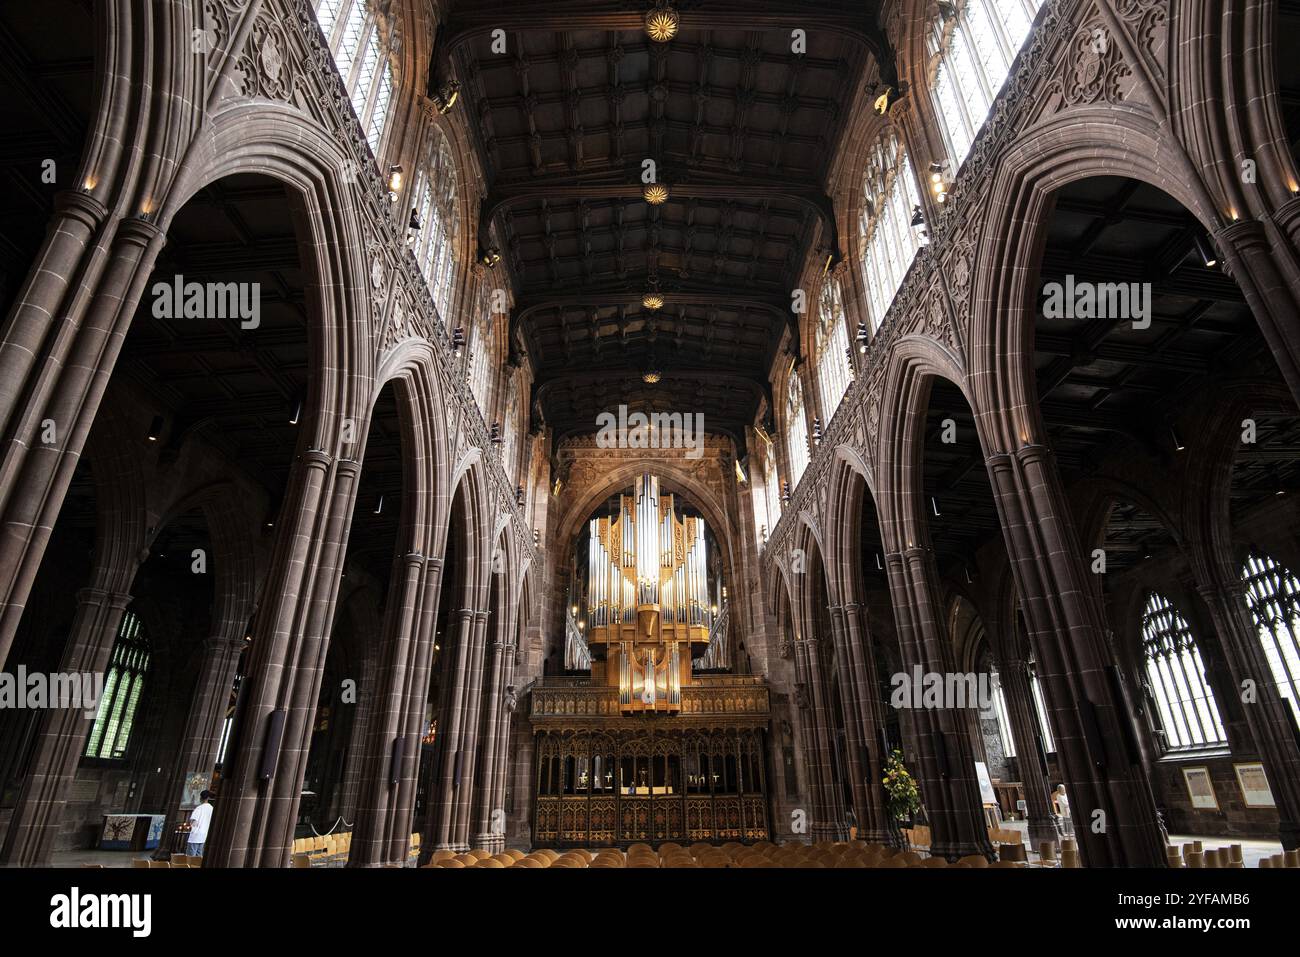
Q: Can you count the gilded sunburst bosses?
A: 4